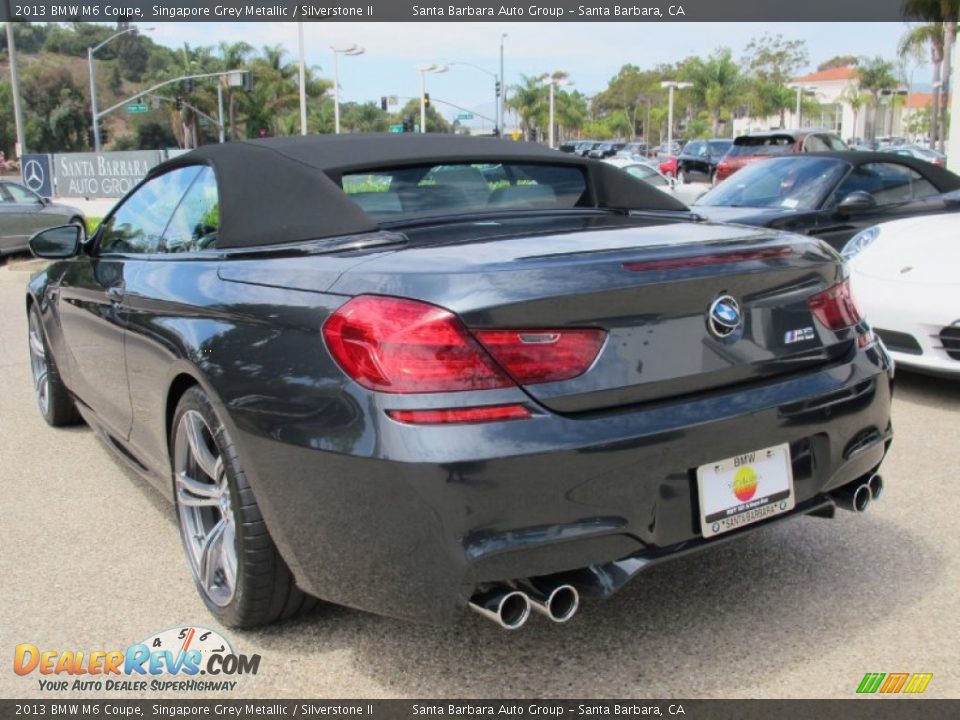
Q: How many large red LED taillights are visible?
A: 2